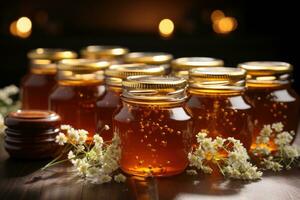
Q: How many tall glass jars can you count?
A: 9